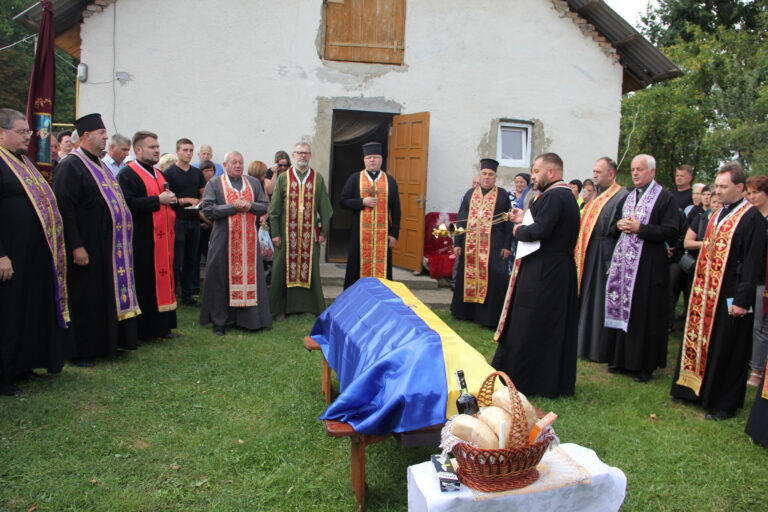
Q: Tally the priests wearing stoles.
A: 11